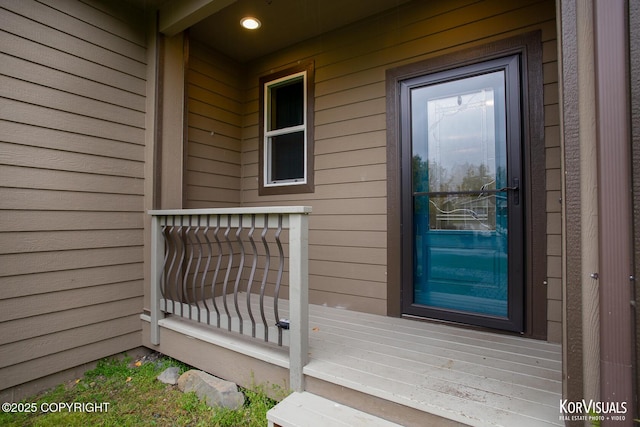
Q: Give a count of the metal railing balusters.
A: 12